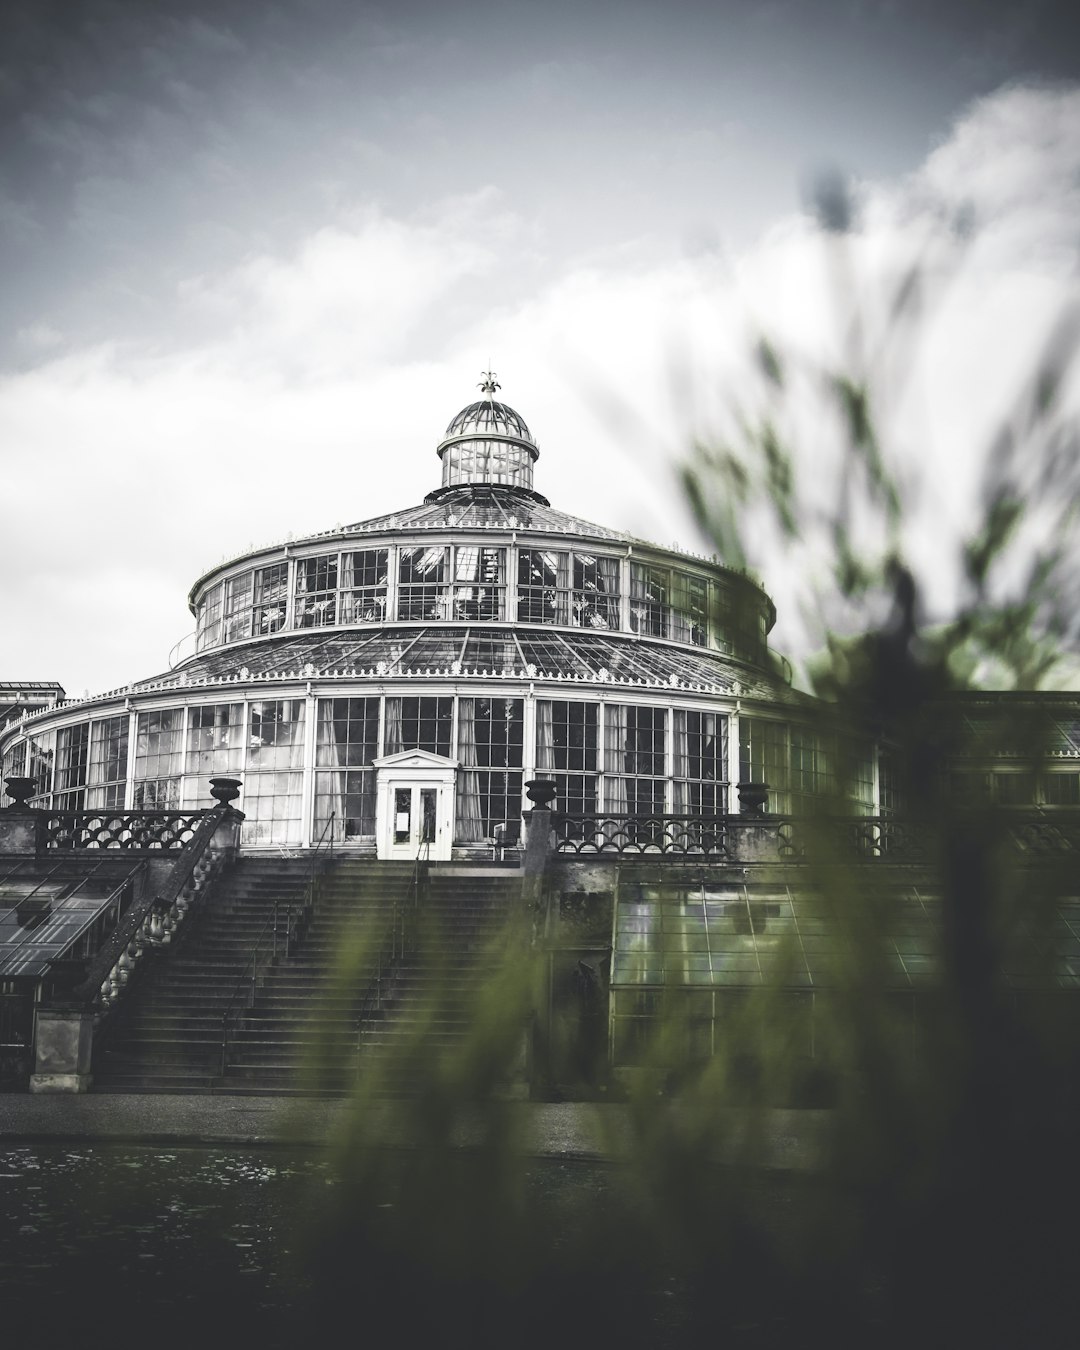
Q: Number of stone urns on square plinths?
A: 4